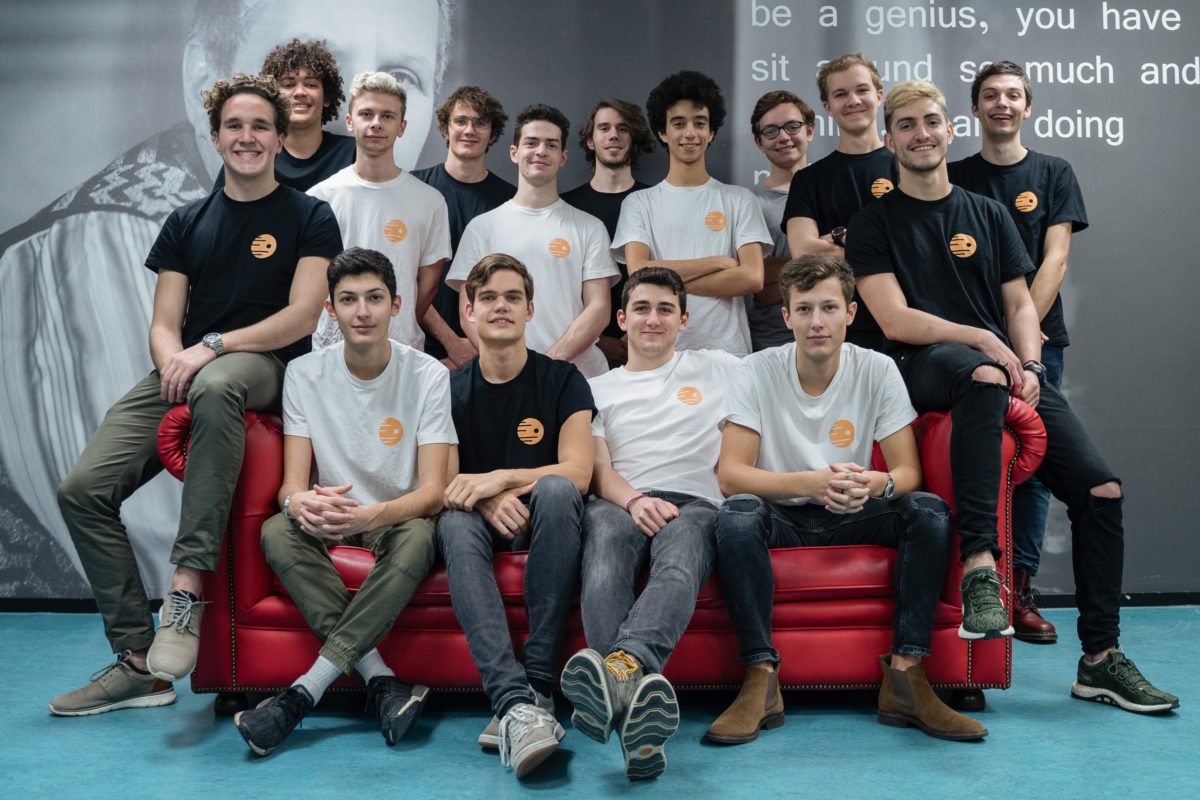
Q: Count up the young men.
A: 15